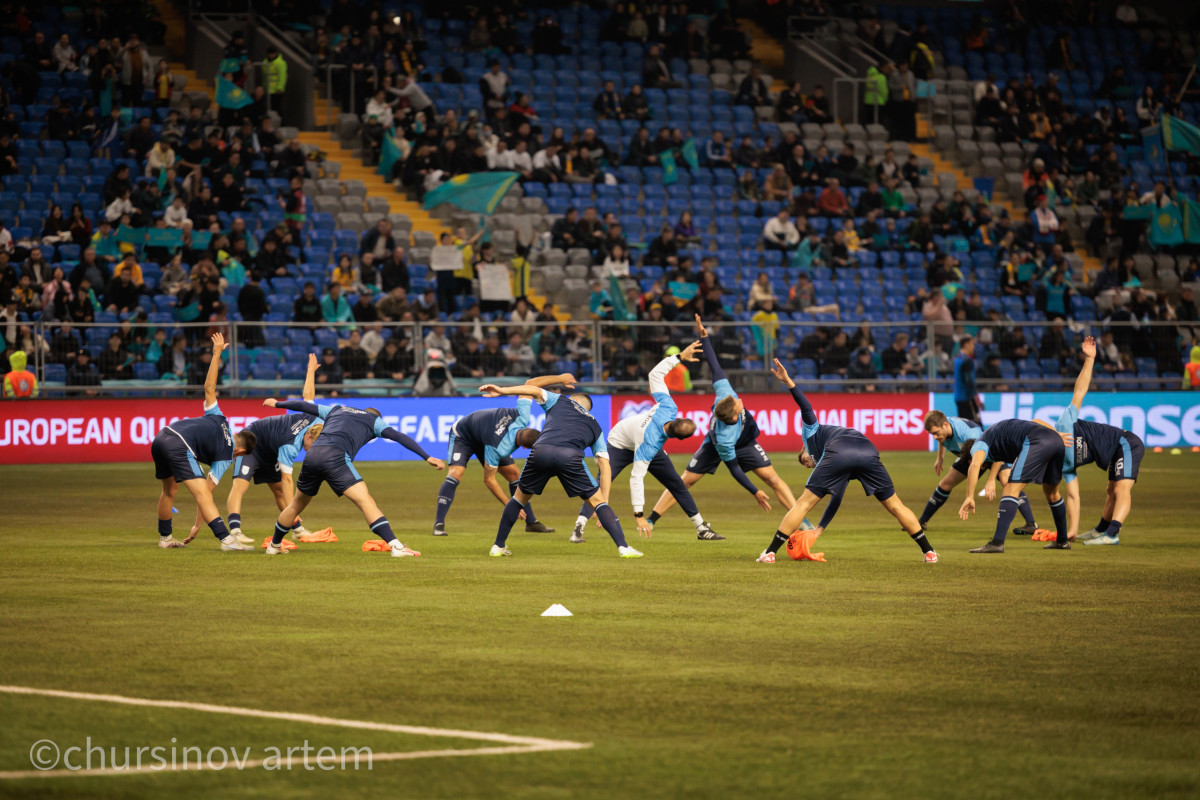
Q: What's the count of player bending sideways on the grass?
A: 11